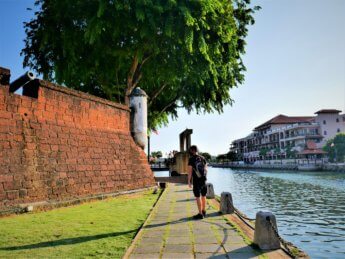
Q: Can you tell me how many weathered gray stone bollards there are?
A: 3